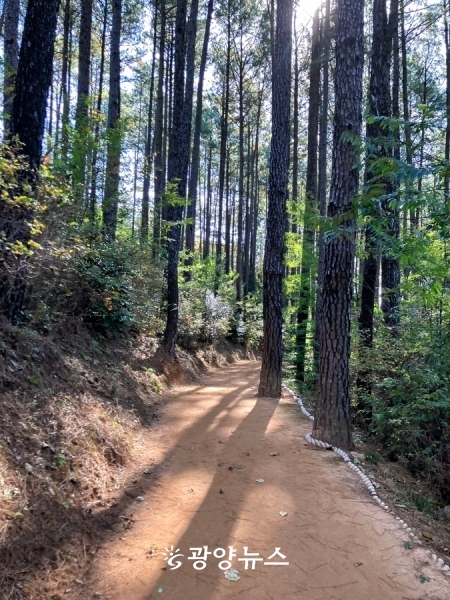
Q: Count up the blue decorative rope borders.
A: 0